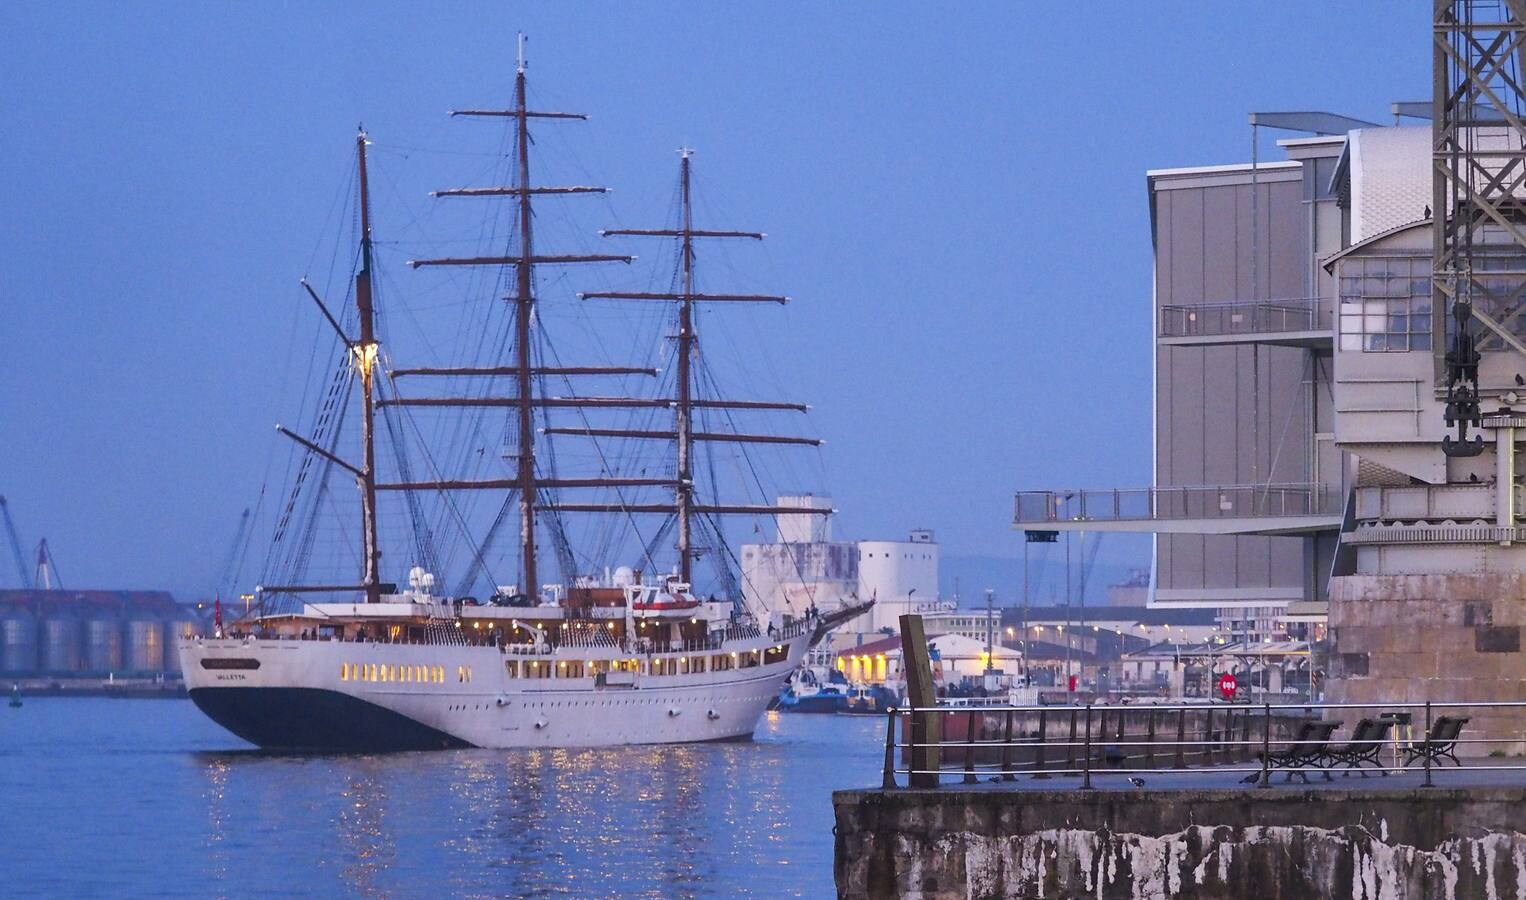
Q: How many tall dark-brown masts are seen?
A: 3